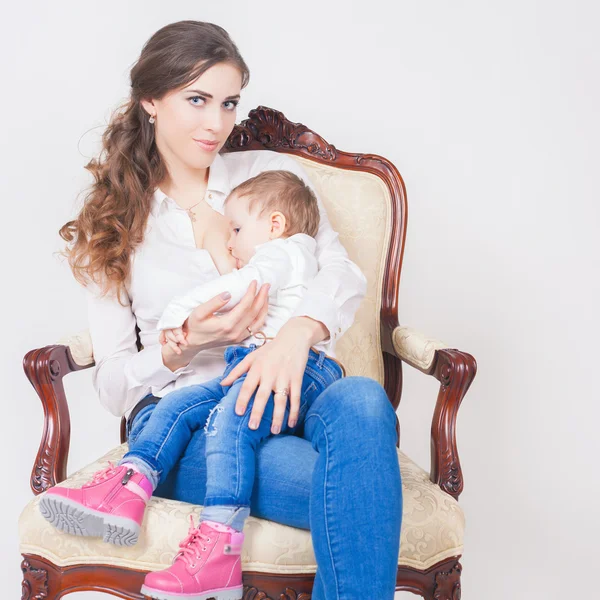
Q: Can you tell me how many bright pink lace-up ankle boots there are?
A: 2